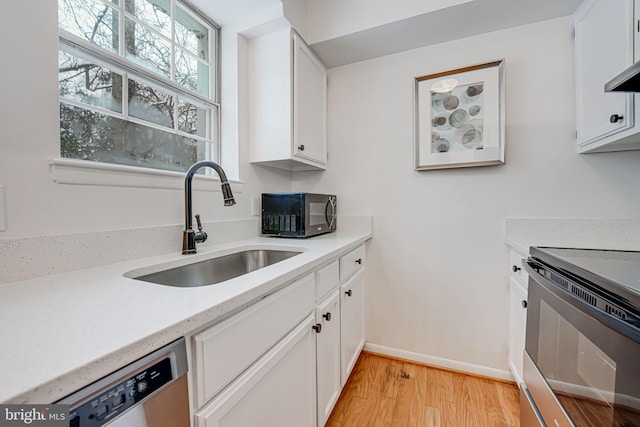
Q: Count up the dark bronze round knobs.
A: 8